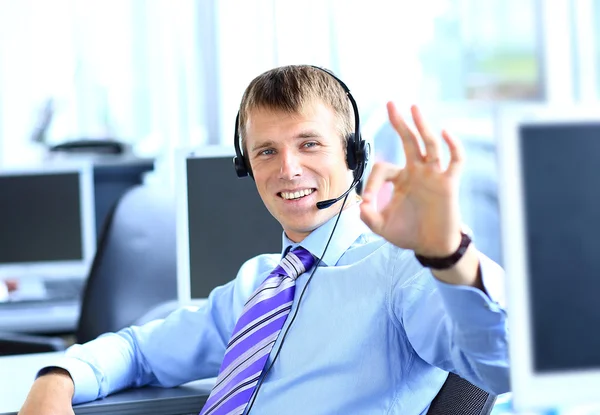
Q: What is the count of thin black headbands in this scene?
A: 1